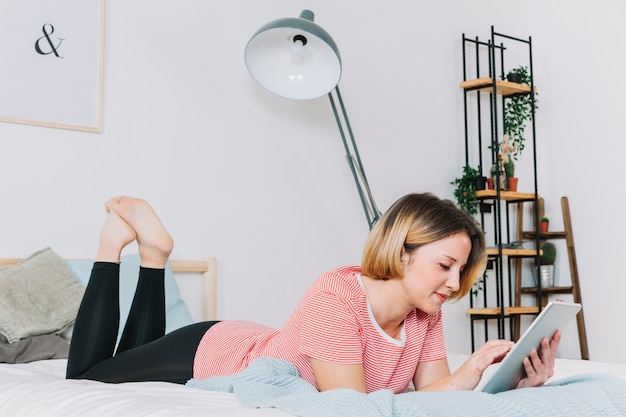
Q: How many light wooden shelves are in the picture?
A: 4